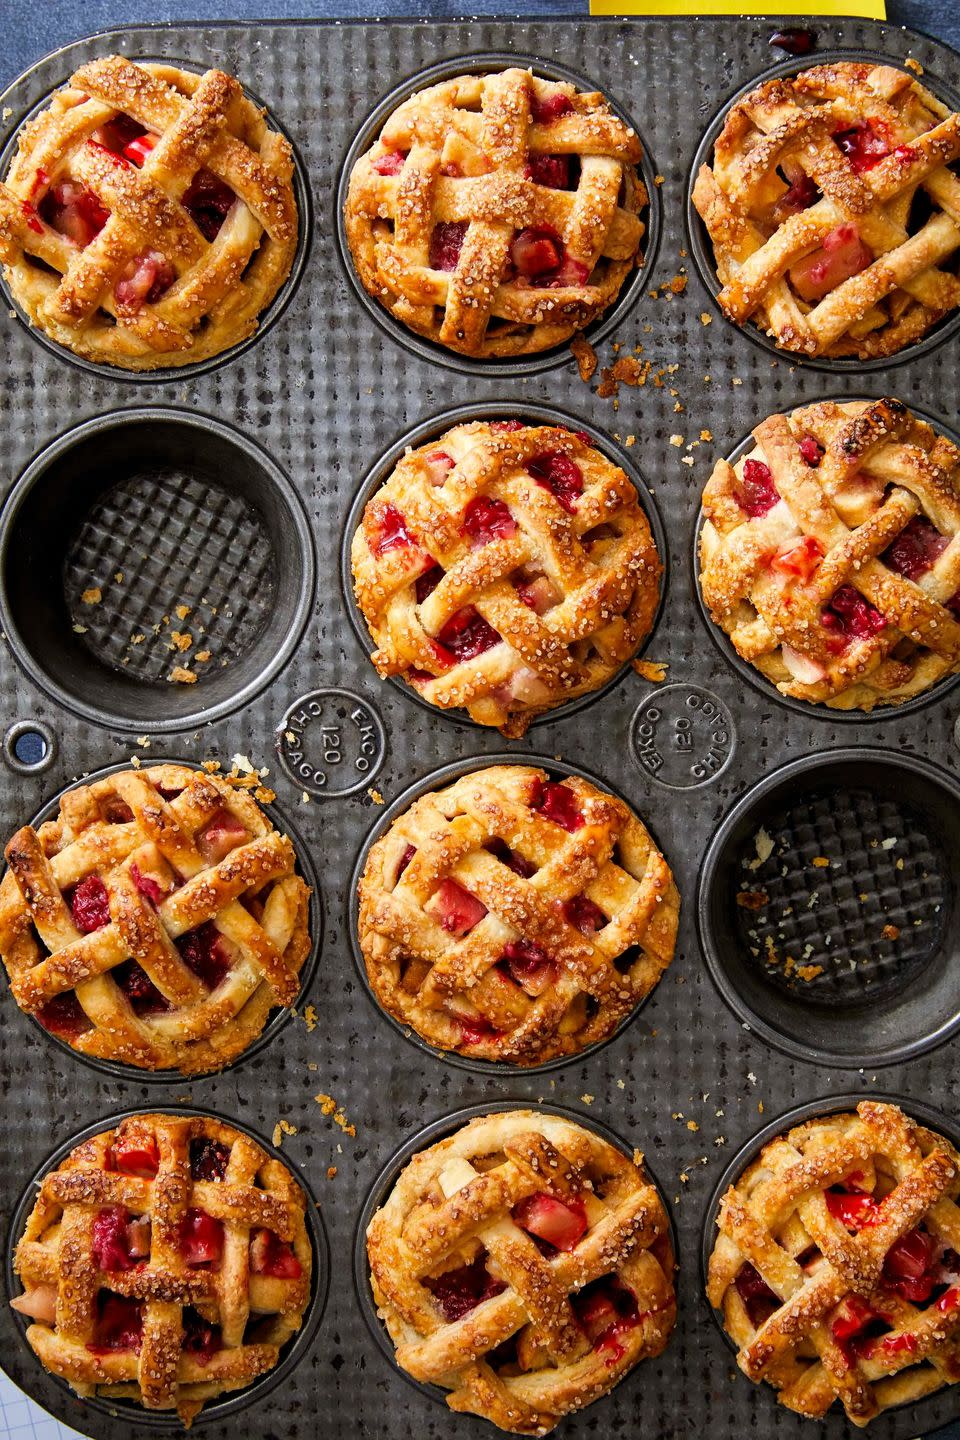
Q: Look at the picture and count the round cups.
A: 12